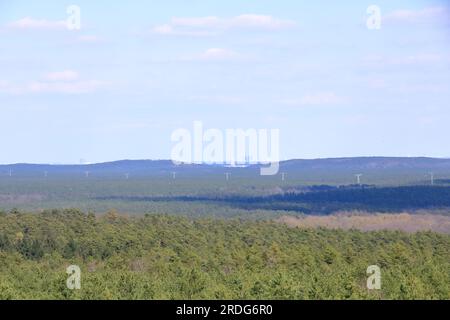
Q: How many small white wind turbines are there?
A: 9